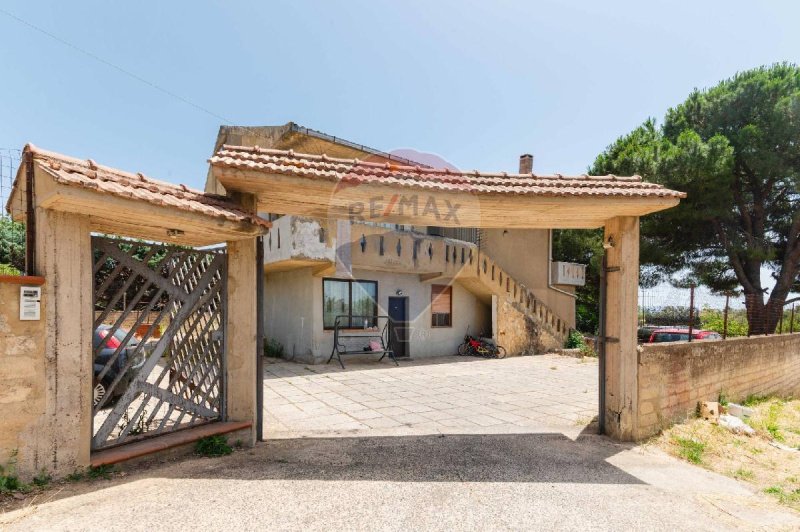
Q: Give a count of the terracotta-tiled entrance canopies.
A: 2